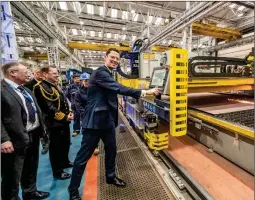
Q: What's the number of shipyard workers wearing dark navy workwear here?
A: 2